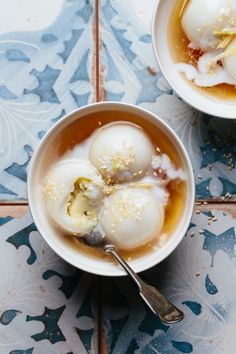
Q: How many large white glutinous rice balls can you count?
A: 5